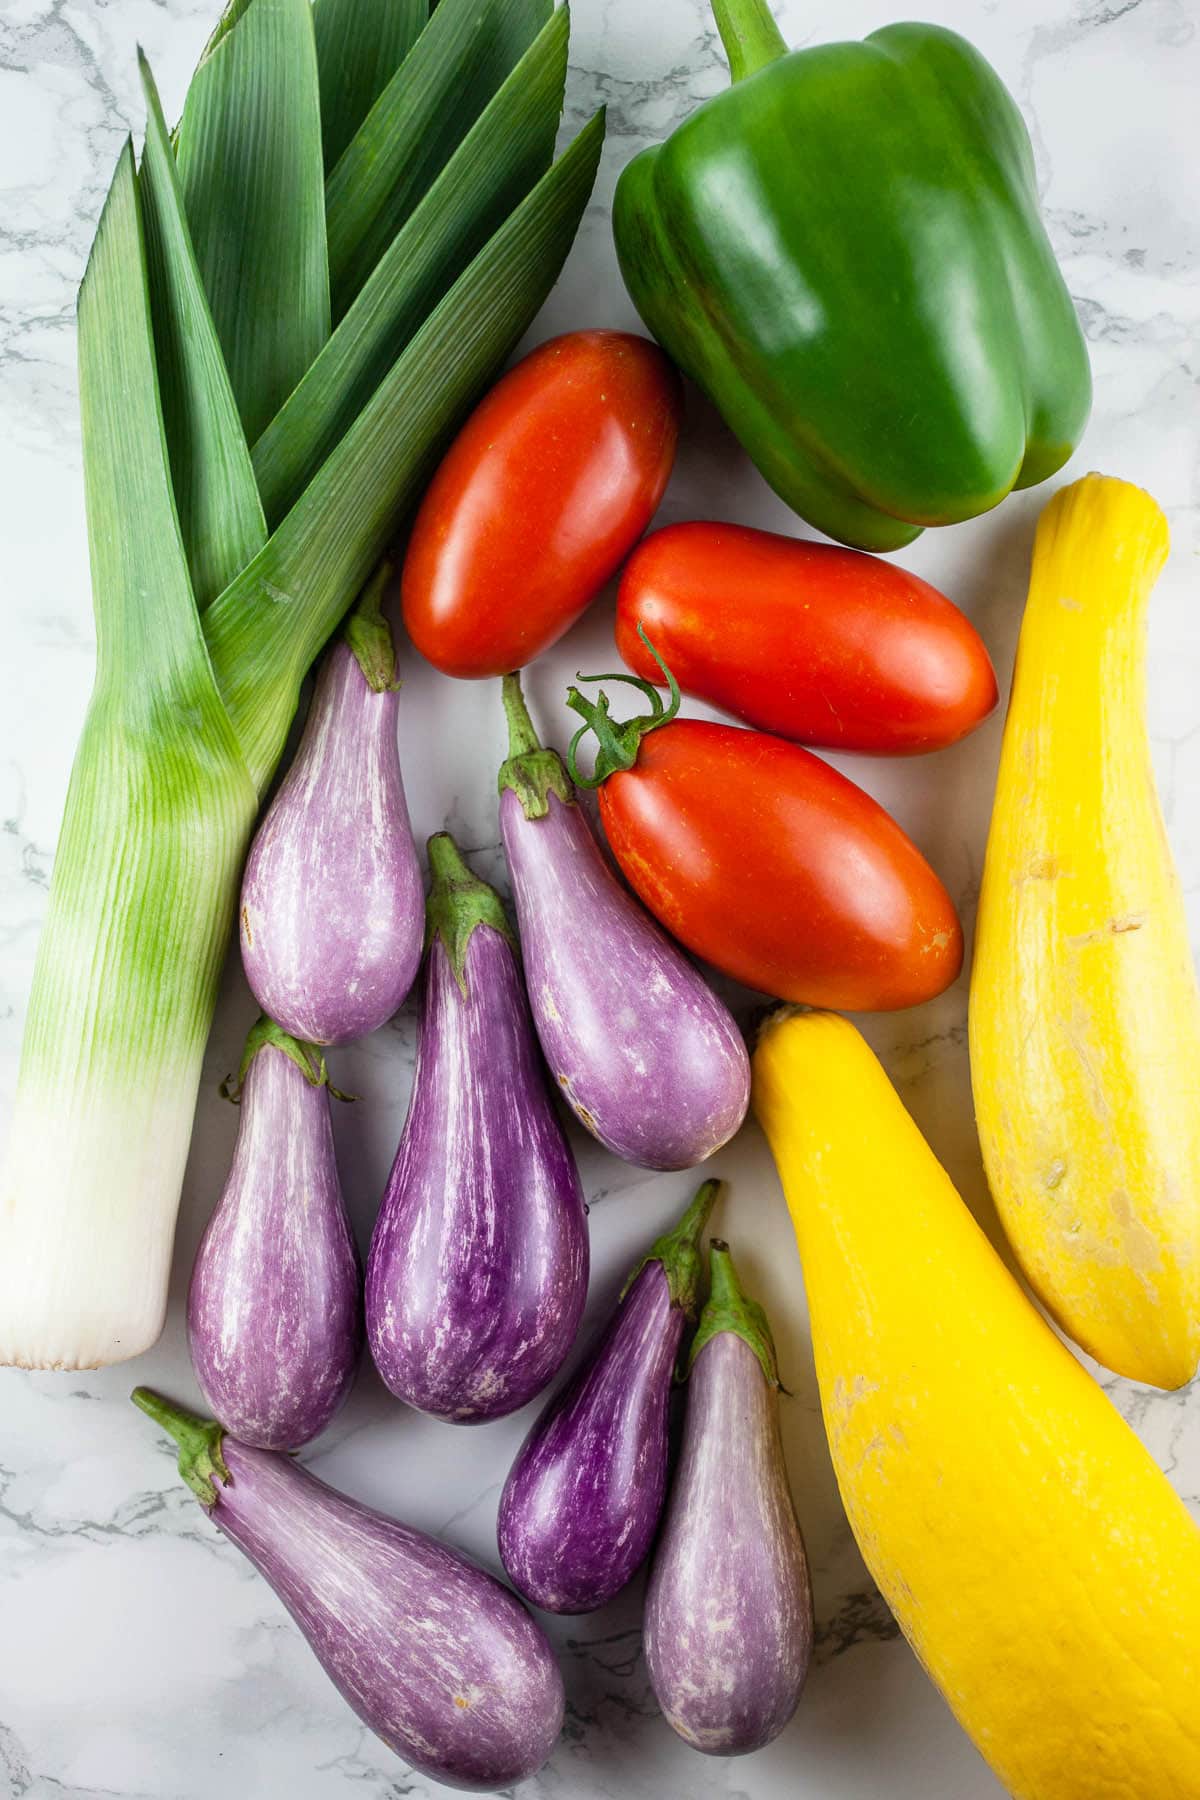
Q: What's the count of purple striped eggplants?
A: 7